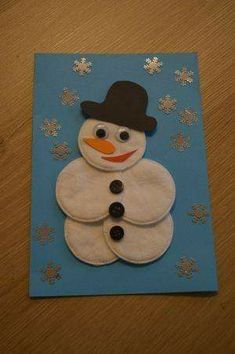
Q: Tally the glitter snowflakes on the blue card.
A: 13